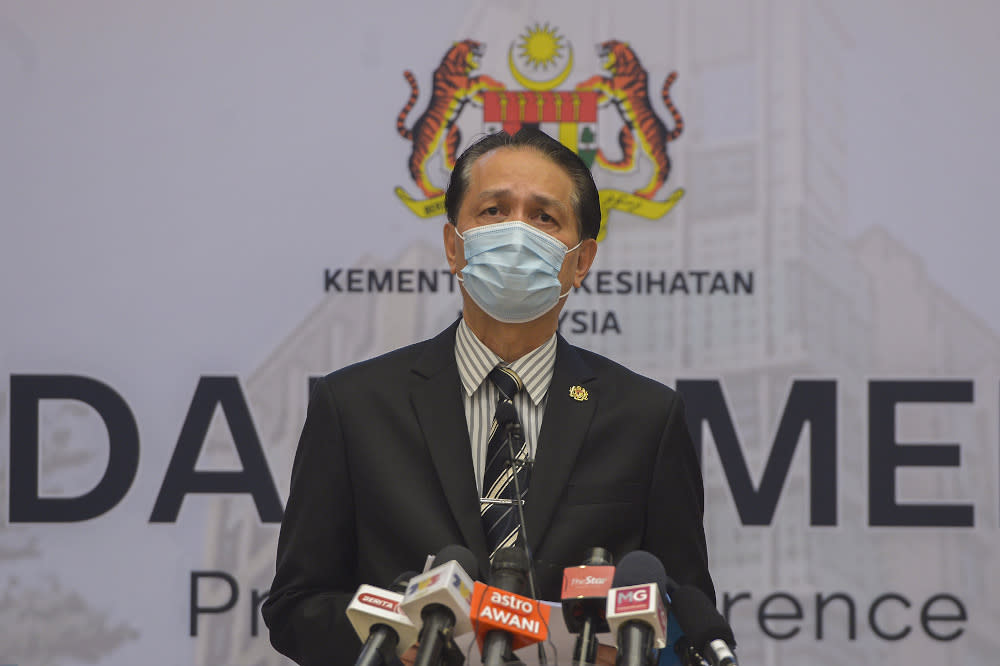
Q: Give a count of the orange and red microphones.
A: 2